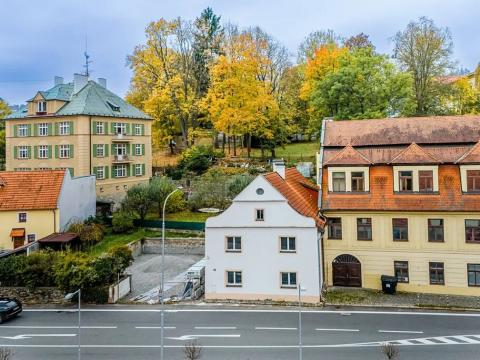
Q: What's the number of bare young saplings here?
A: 3